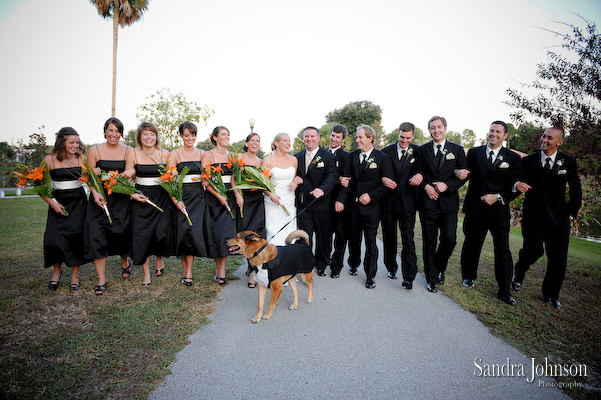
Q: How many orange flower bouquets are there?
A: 7